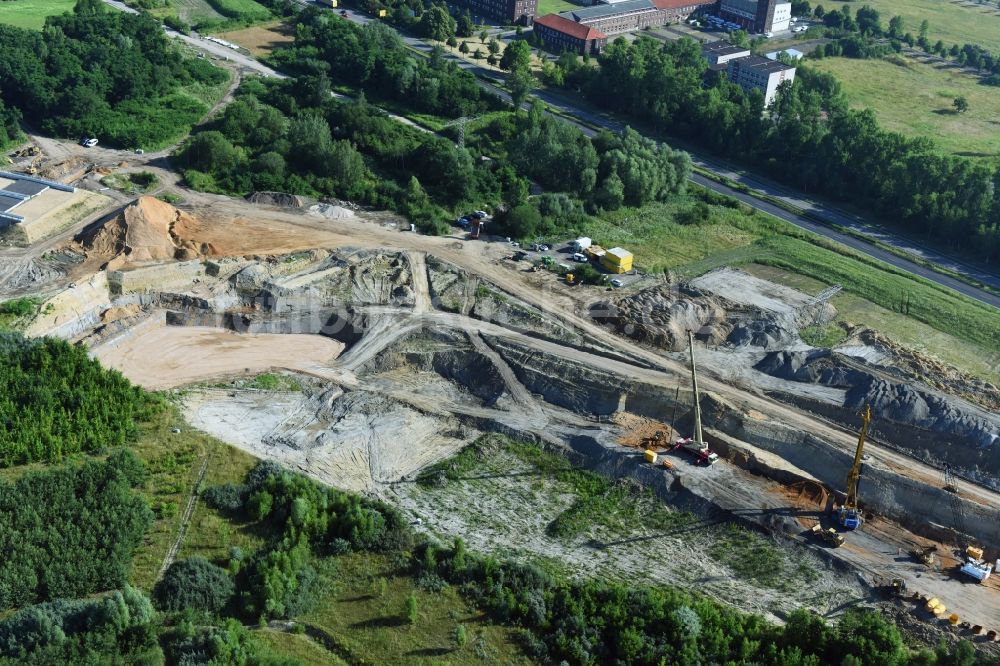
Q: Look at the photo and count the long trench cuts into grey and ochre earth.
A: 1